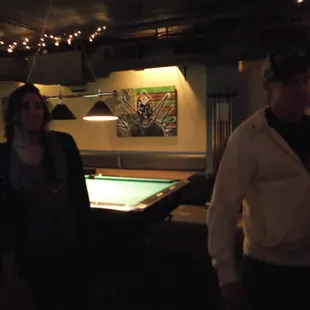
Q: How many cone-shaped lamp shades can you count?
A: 2